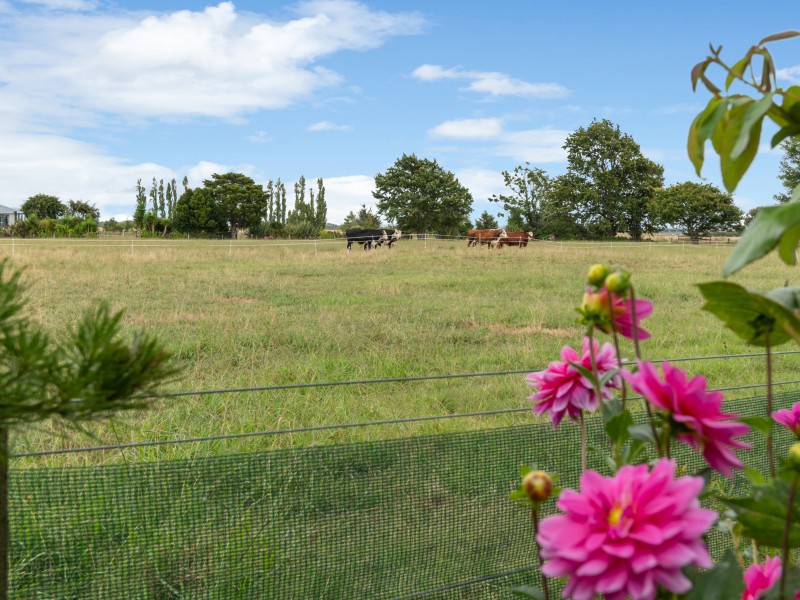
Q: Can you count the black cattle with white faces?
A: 2